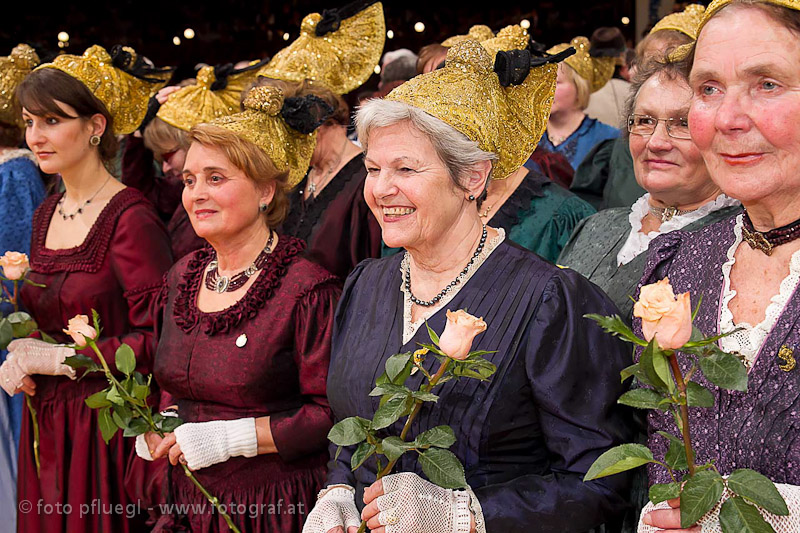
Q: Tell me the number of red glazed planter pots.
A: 0